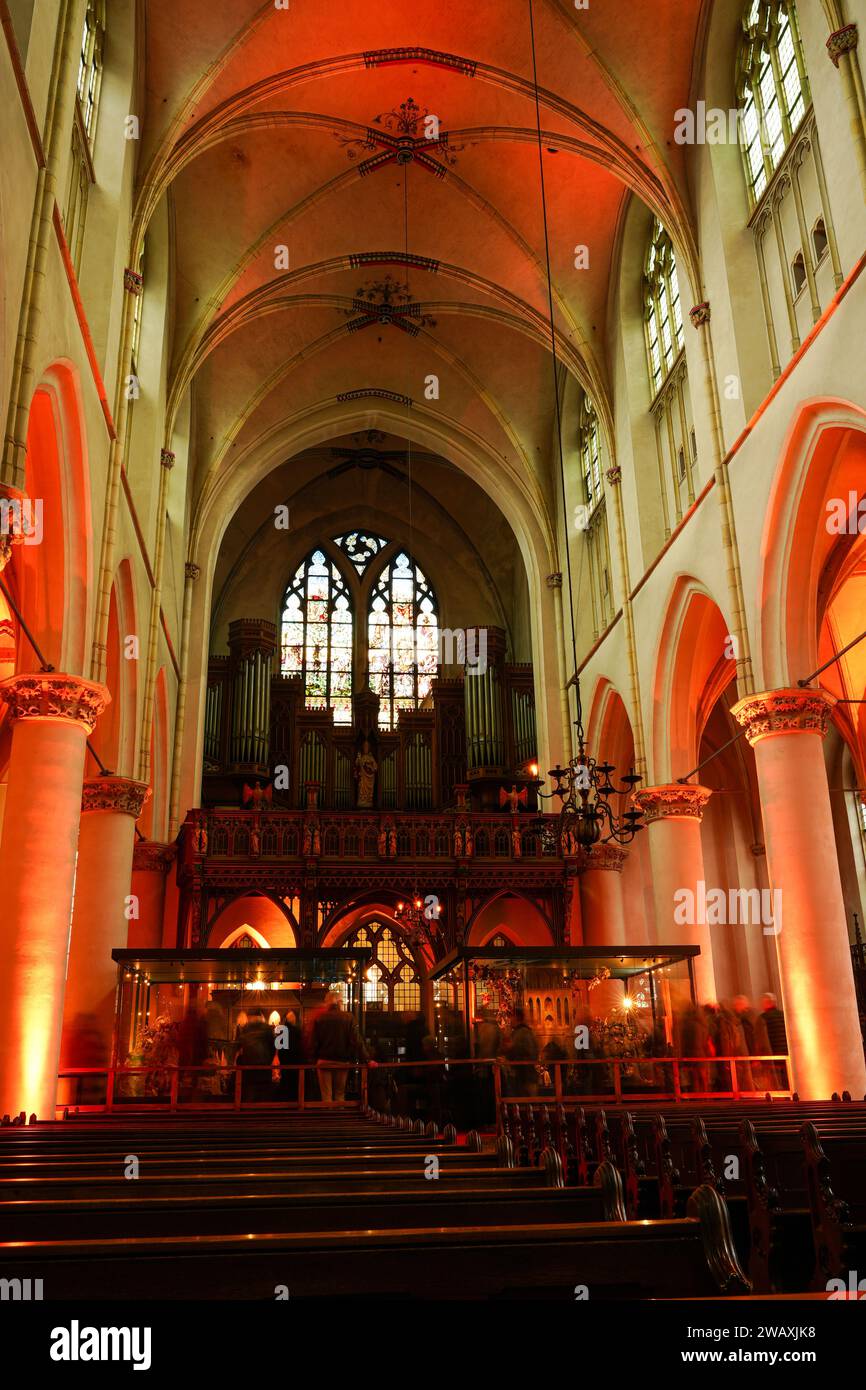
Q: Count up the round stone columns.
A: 6